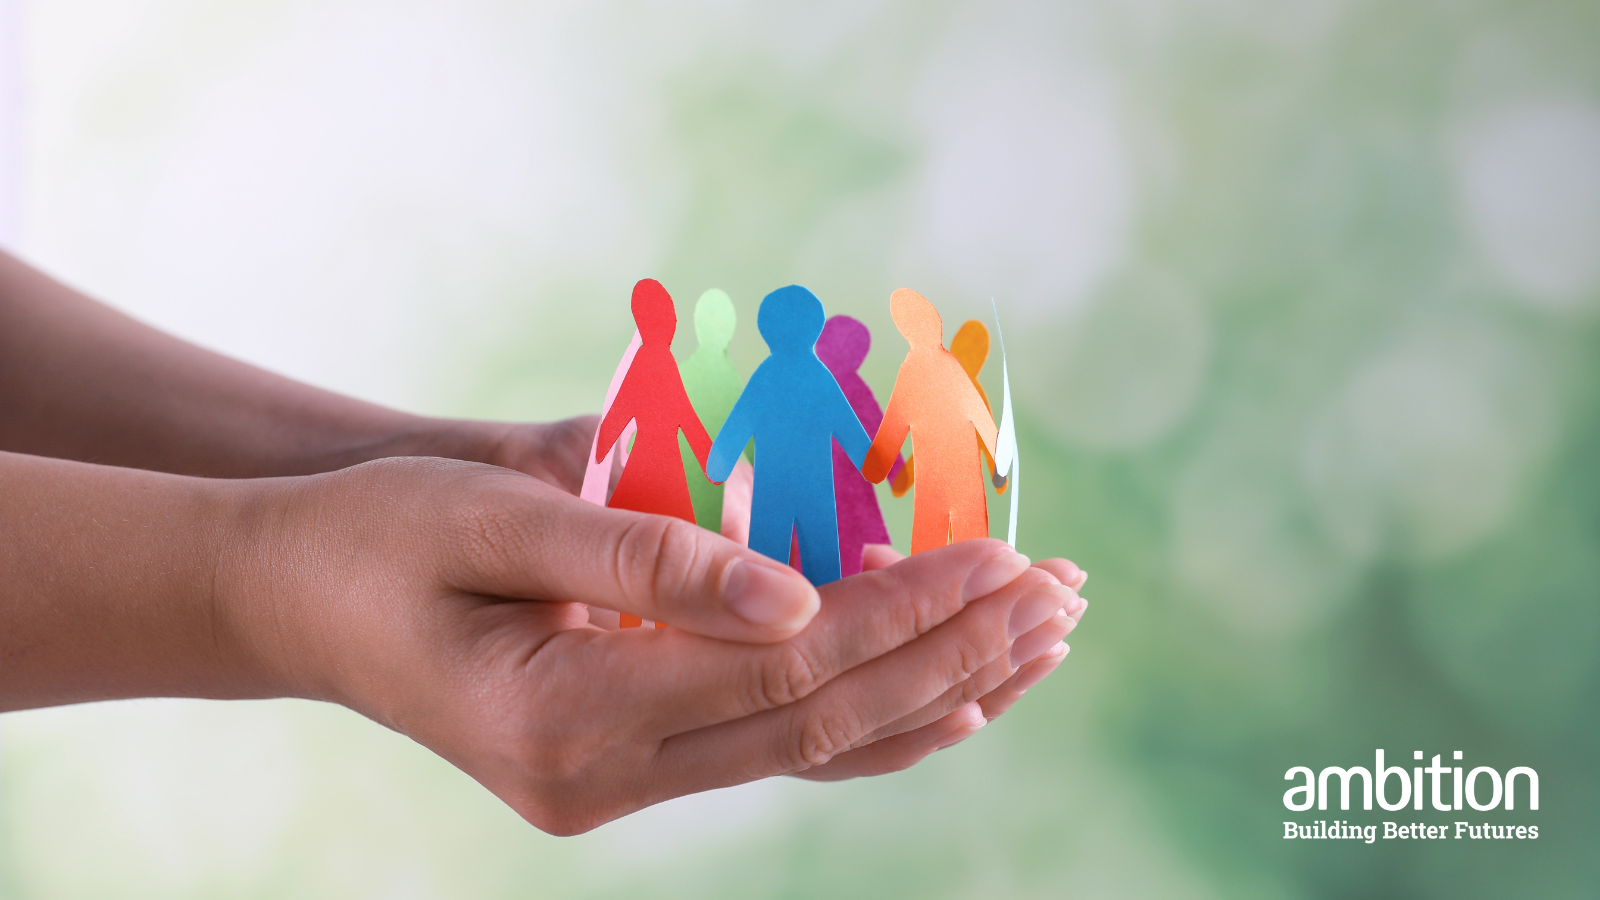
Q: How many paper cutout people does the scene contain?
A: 8